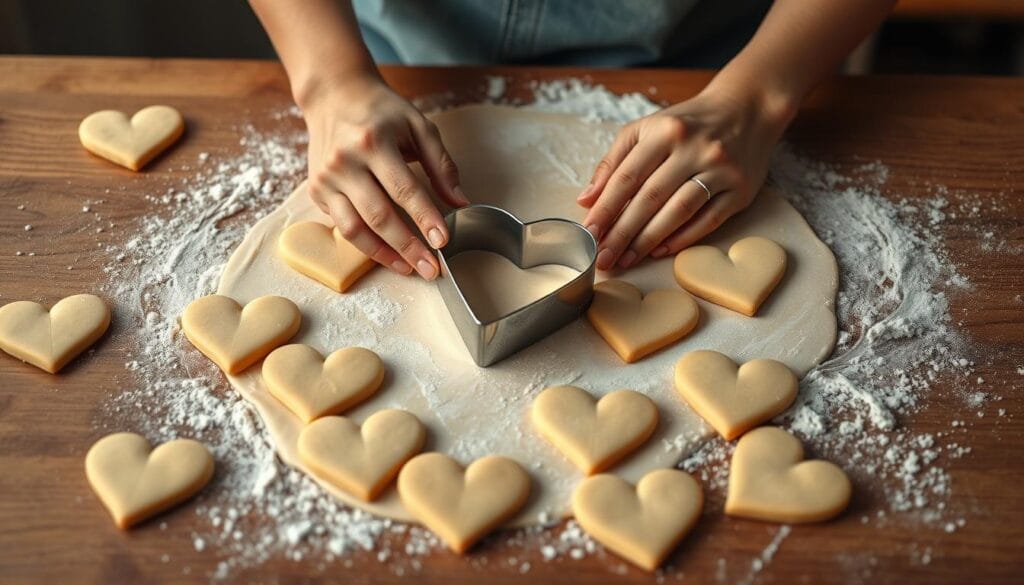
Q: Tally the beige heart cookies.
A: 14